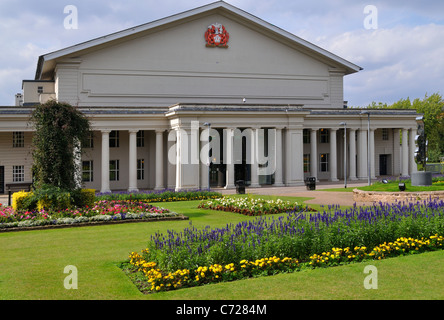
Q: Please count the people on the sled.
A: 0